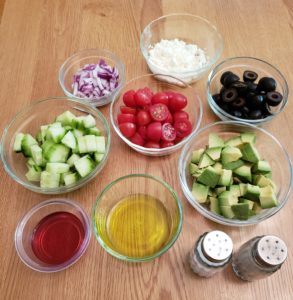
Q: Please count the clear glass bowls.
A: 8